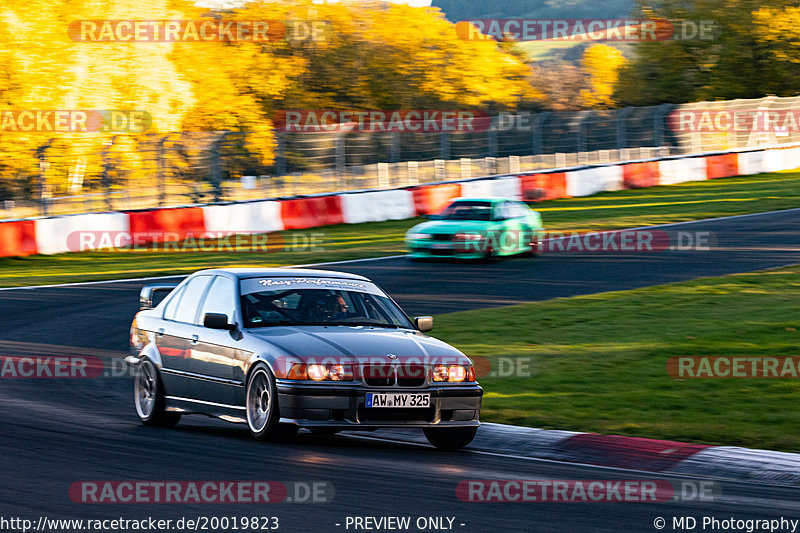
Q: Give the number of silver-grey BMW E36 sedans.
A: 1